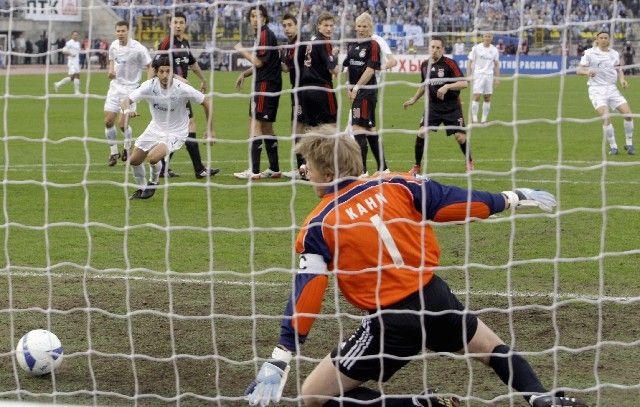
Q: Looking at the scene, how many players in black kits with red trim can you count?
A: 6